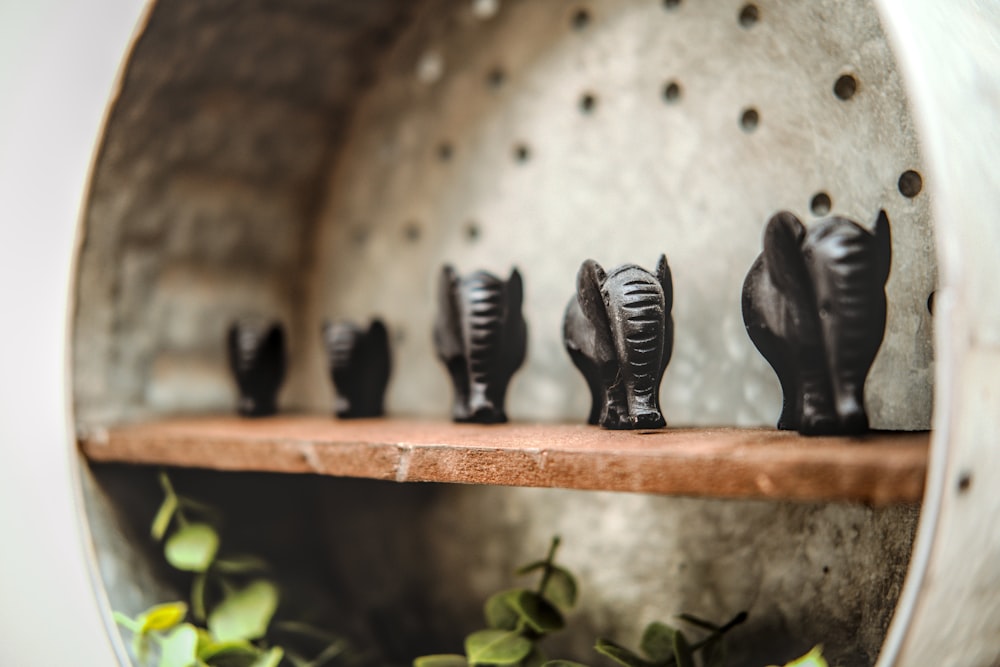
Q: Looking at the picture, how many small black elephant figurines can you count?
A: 5